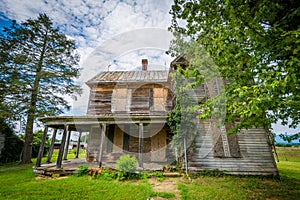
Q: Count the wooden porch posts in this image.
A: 7